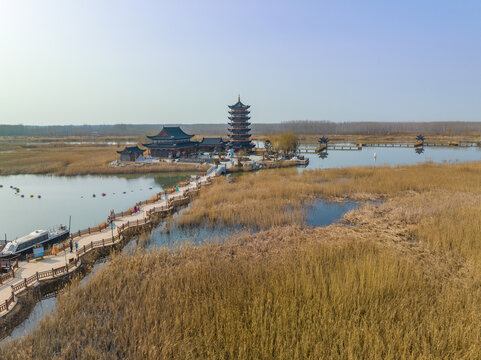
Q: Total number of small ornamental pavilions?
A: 2